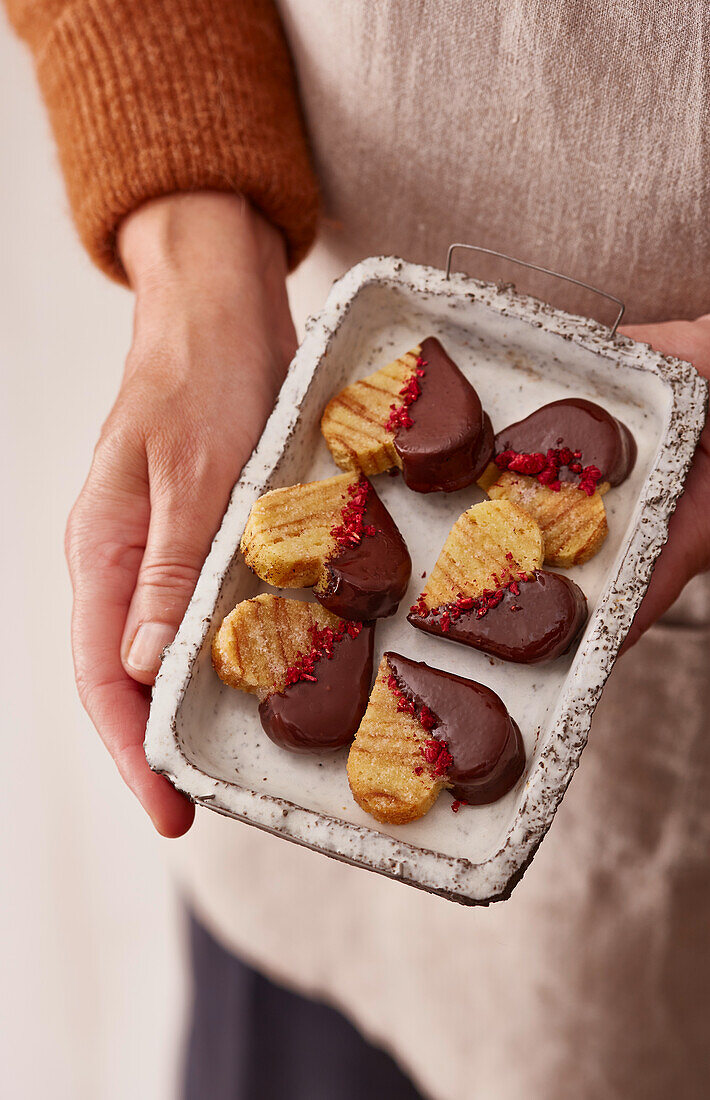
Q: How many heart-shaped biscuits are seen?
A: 6